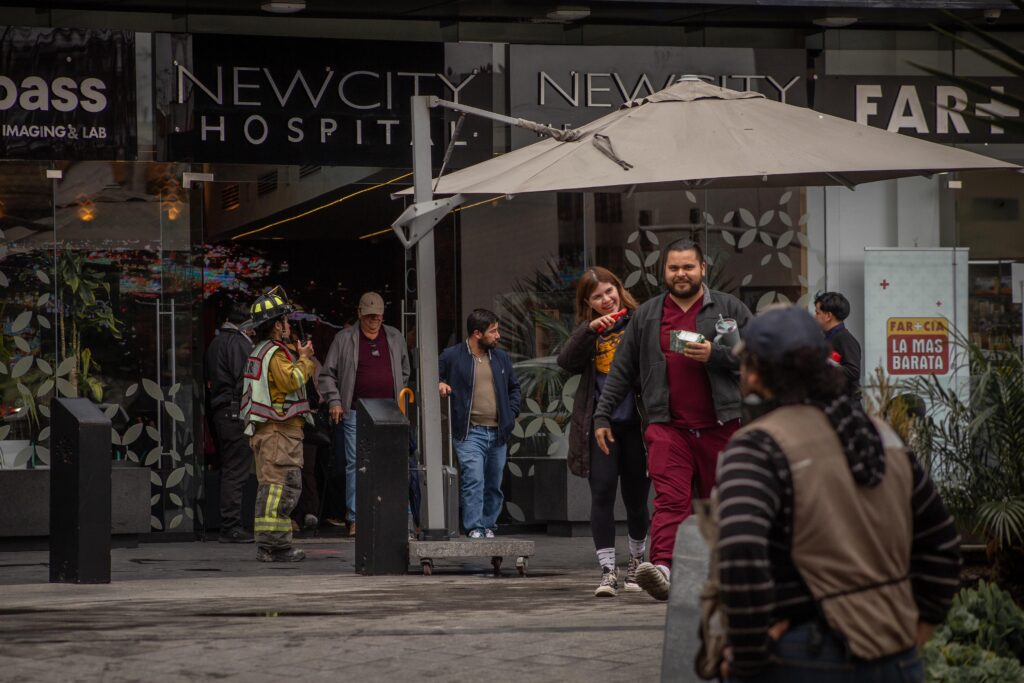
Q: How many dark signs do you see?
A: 4